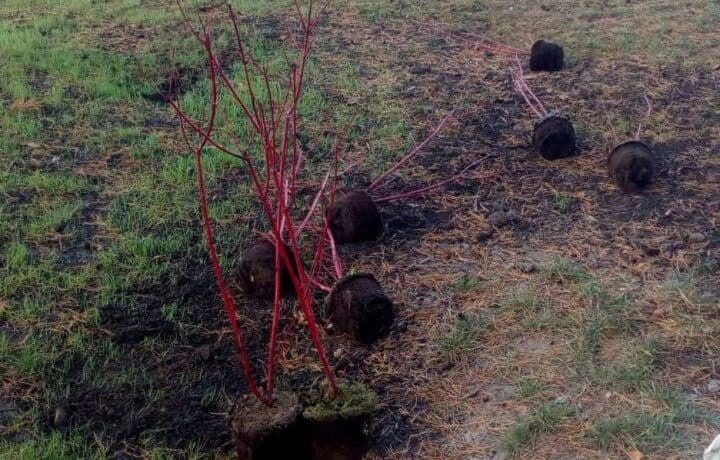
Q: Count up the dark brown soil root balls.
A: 8